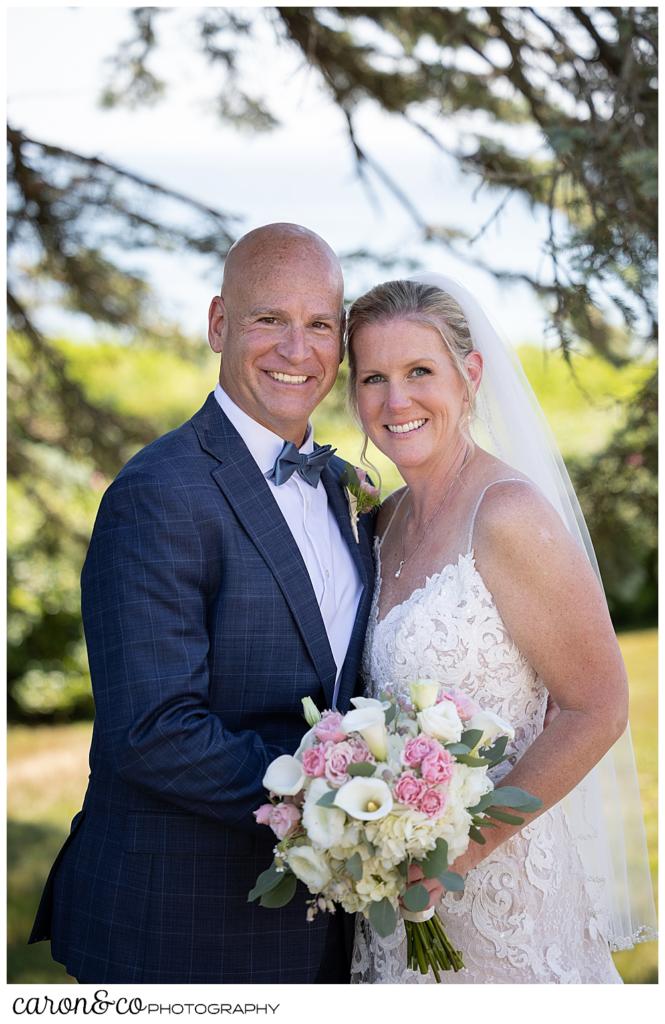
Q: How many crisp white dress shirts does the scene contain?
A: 1